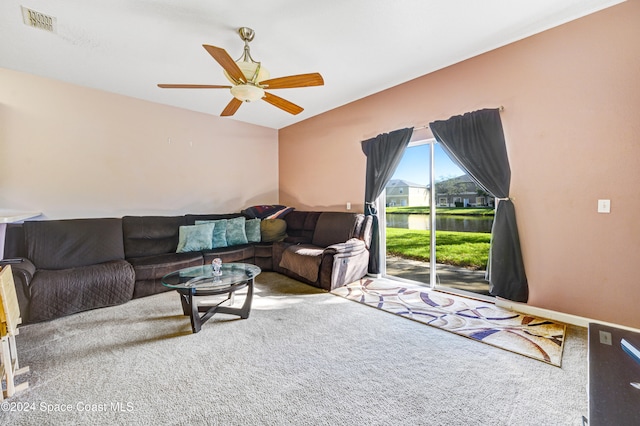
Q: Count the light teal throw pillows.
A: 4